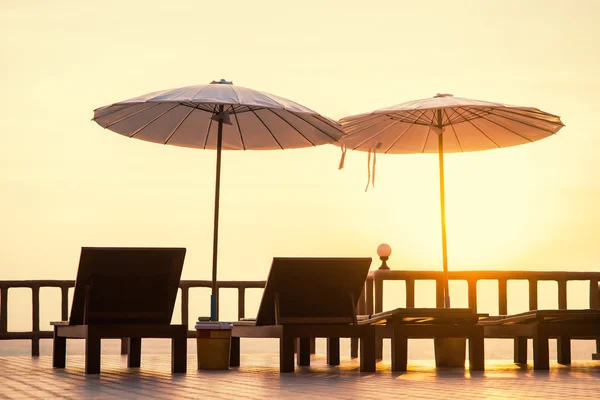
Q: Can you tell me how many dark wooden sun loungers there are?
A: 4